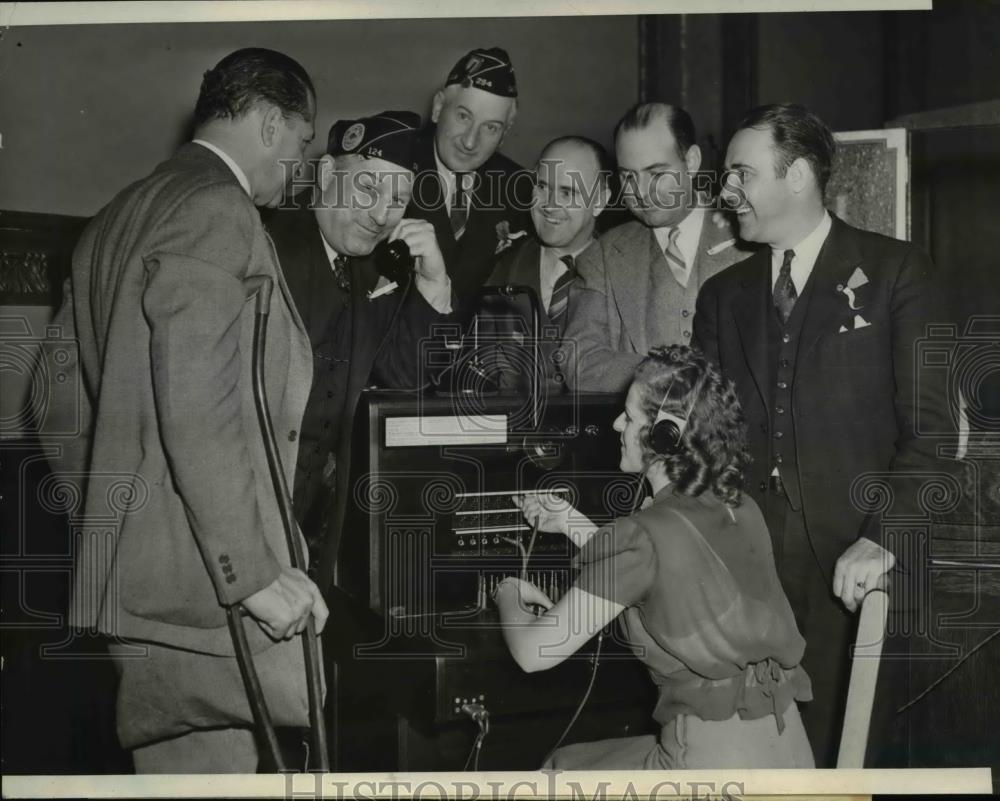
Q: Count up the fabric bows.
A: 1